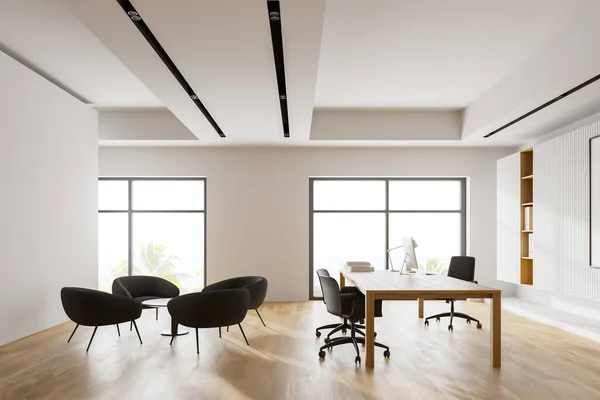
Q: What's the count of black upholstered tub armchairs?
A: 4